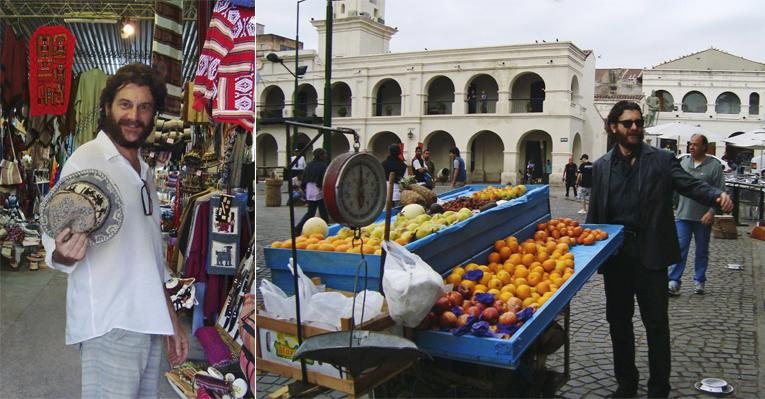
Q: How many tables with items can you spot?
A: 2